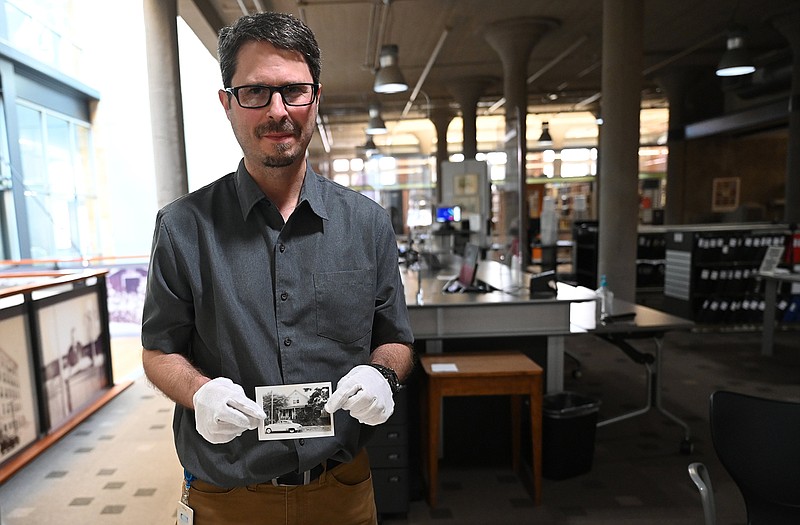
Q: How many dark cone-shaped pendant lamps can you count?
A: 5